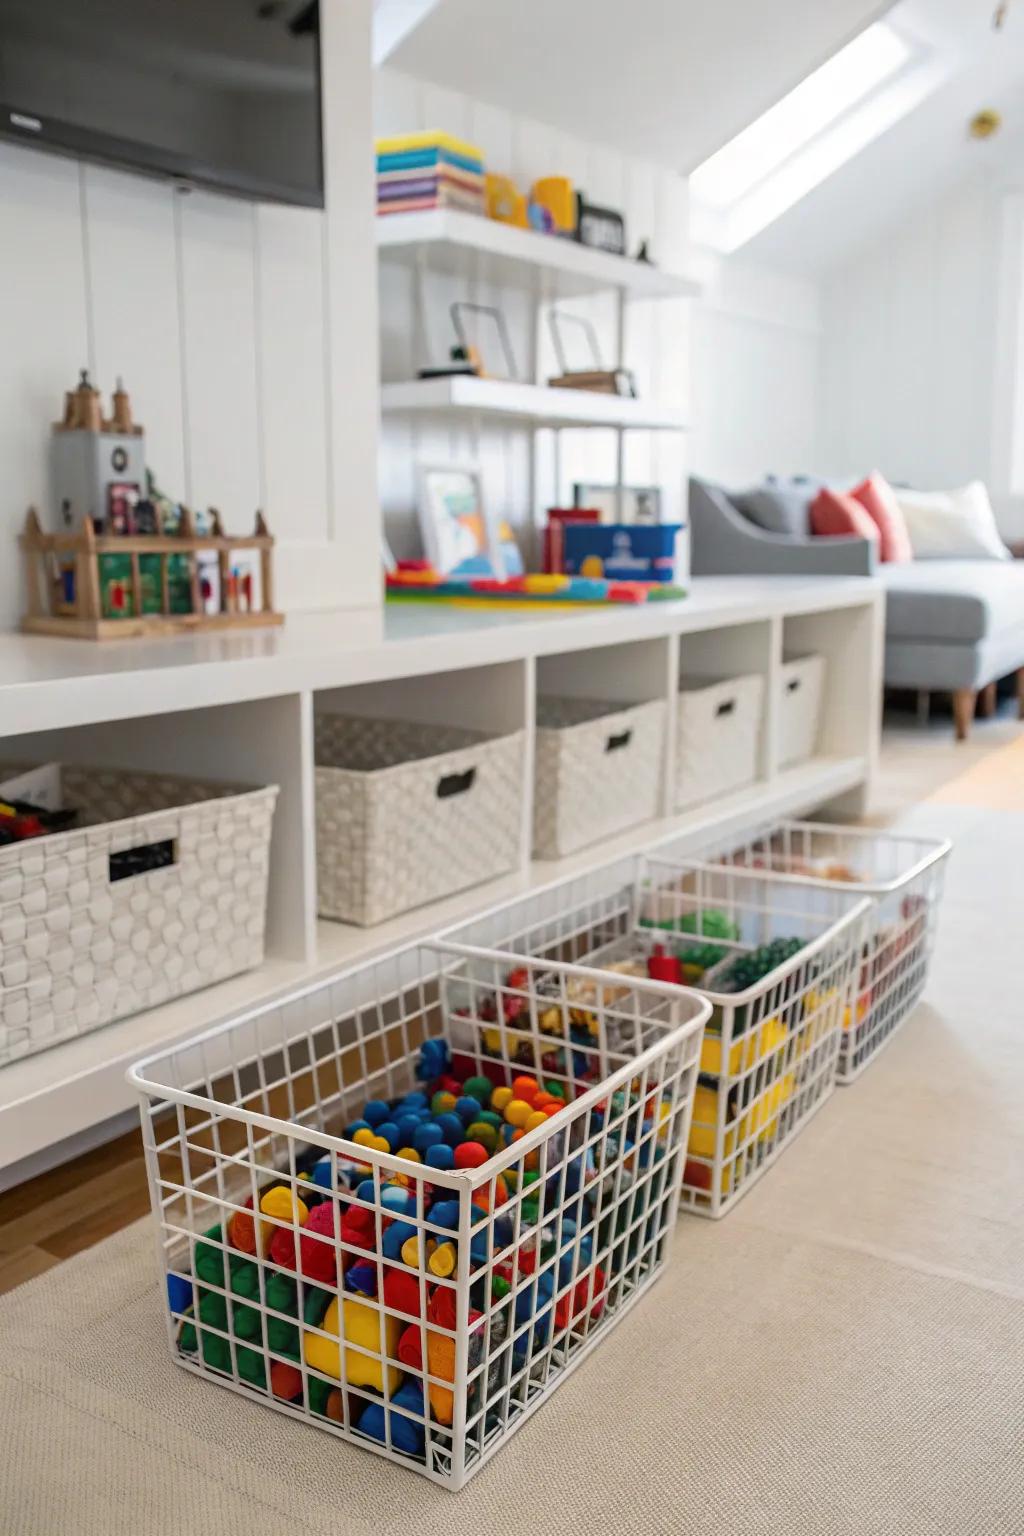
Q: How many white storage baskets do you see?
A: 8